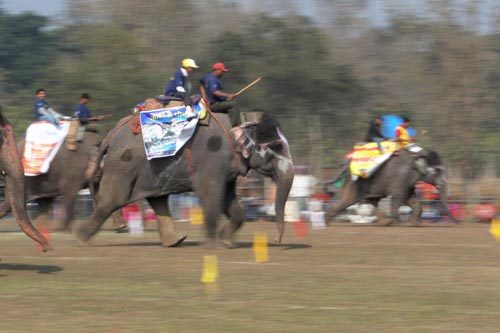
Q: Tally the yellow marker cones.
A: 4